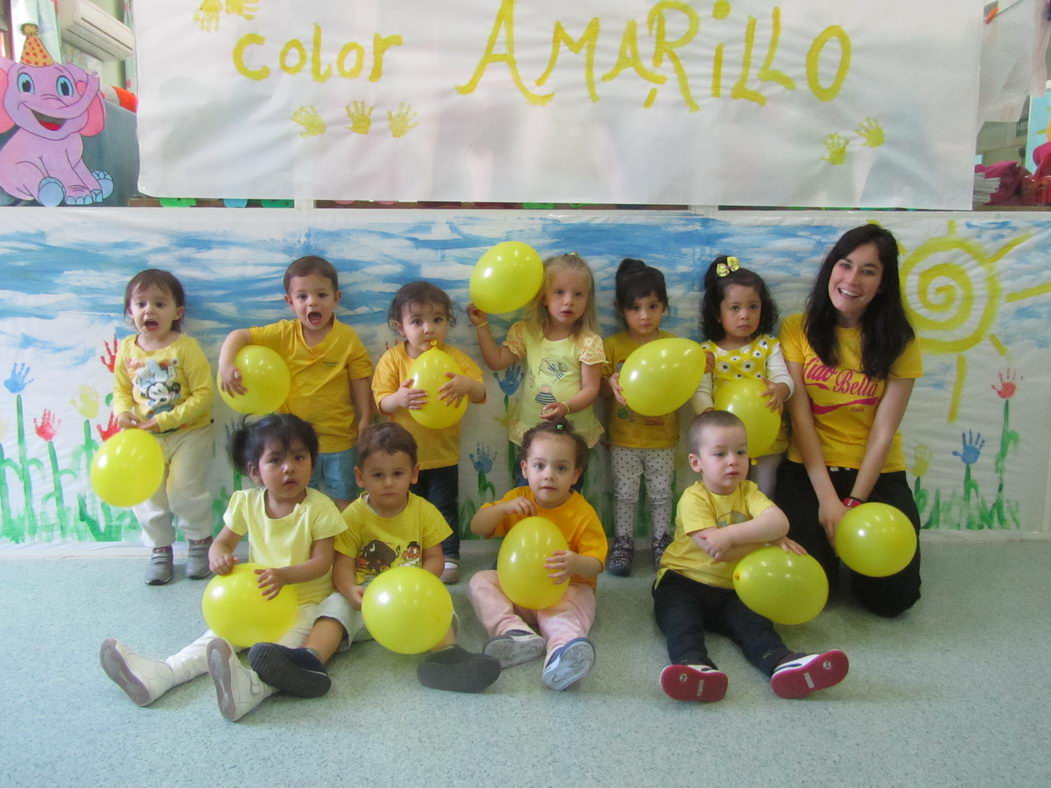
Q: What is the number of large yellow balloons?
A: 11